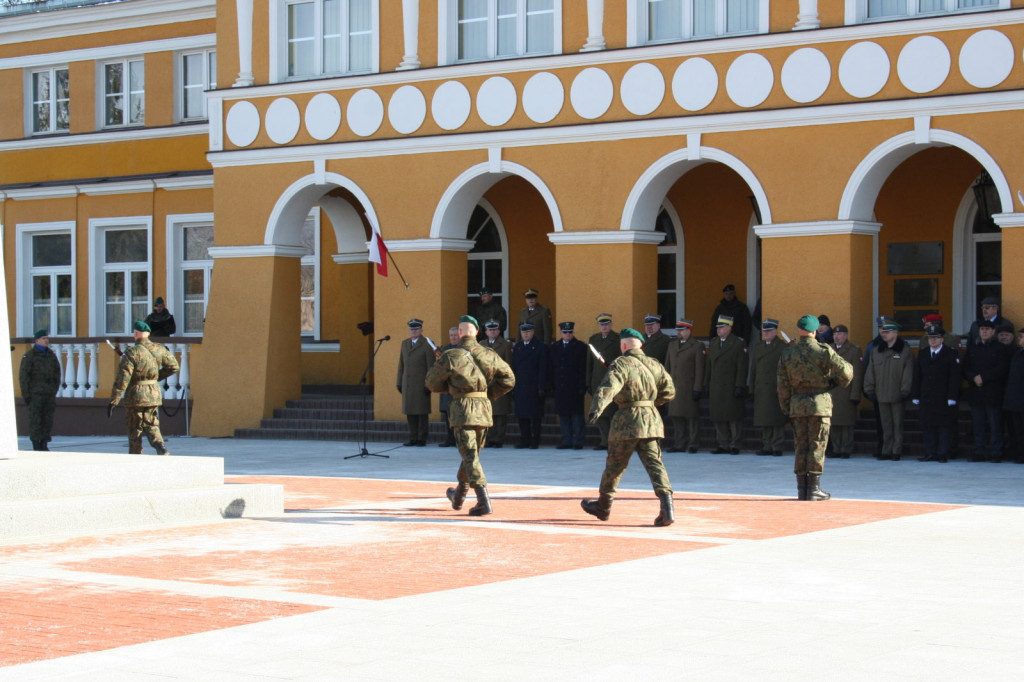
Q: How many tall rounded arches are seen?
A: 4